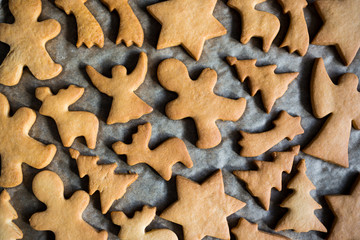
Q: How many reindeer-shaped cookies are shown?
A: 4